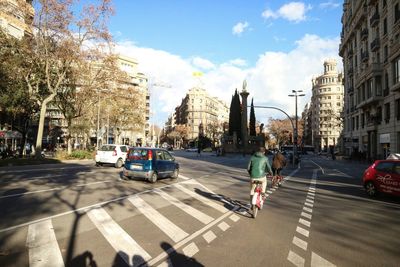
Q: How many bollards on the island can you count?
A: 0